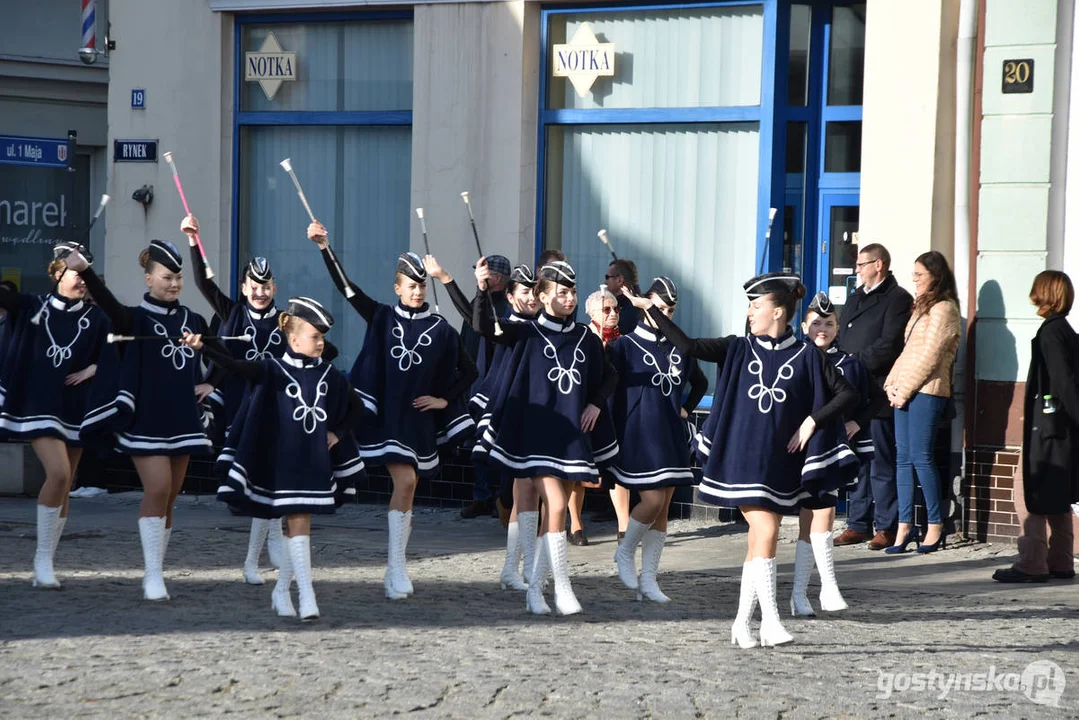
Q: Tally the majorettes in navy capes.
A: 10